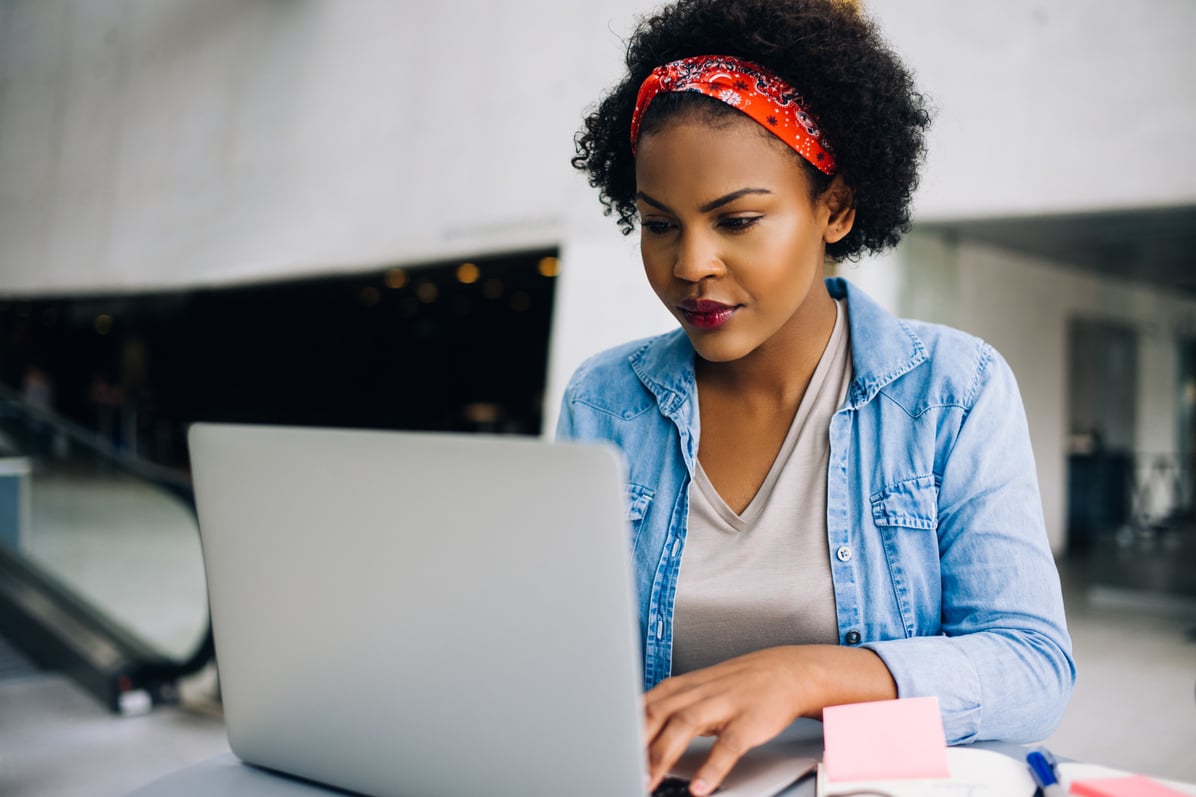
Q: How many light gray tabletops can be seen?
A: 1